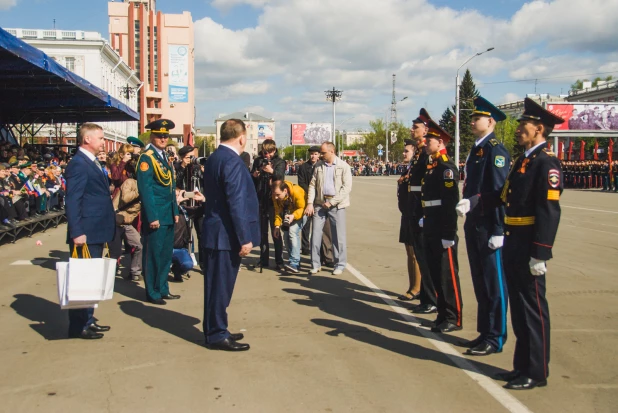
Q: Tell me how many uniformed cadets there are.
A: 5